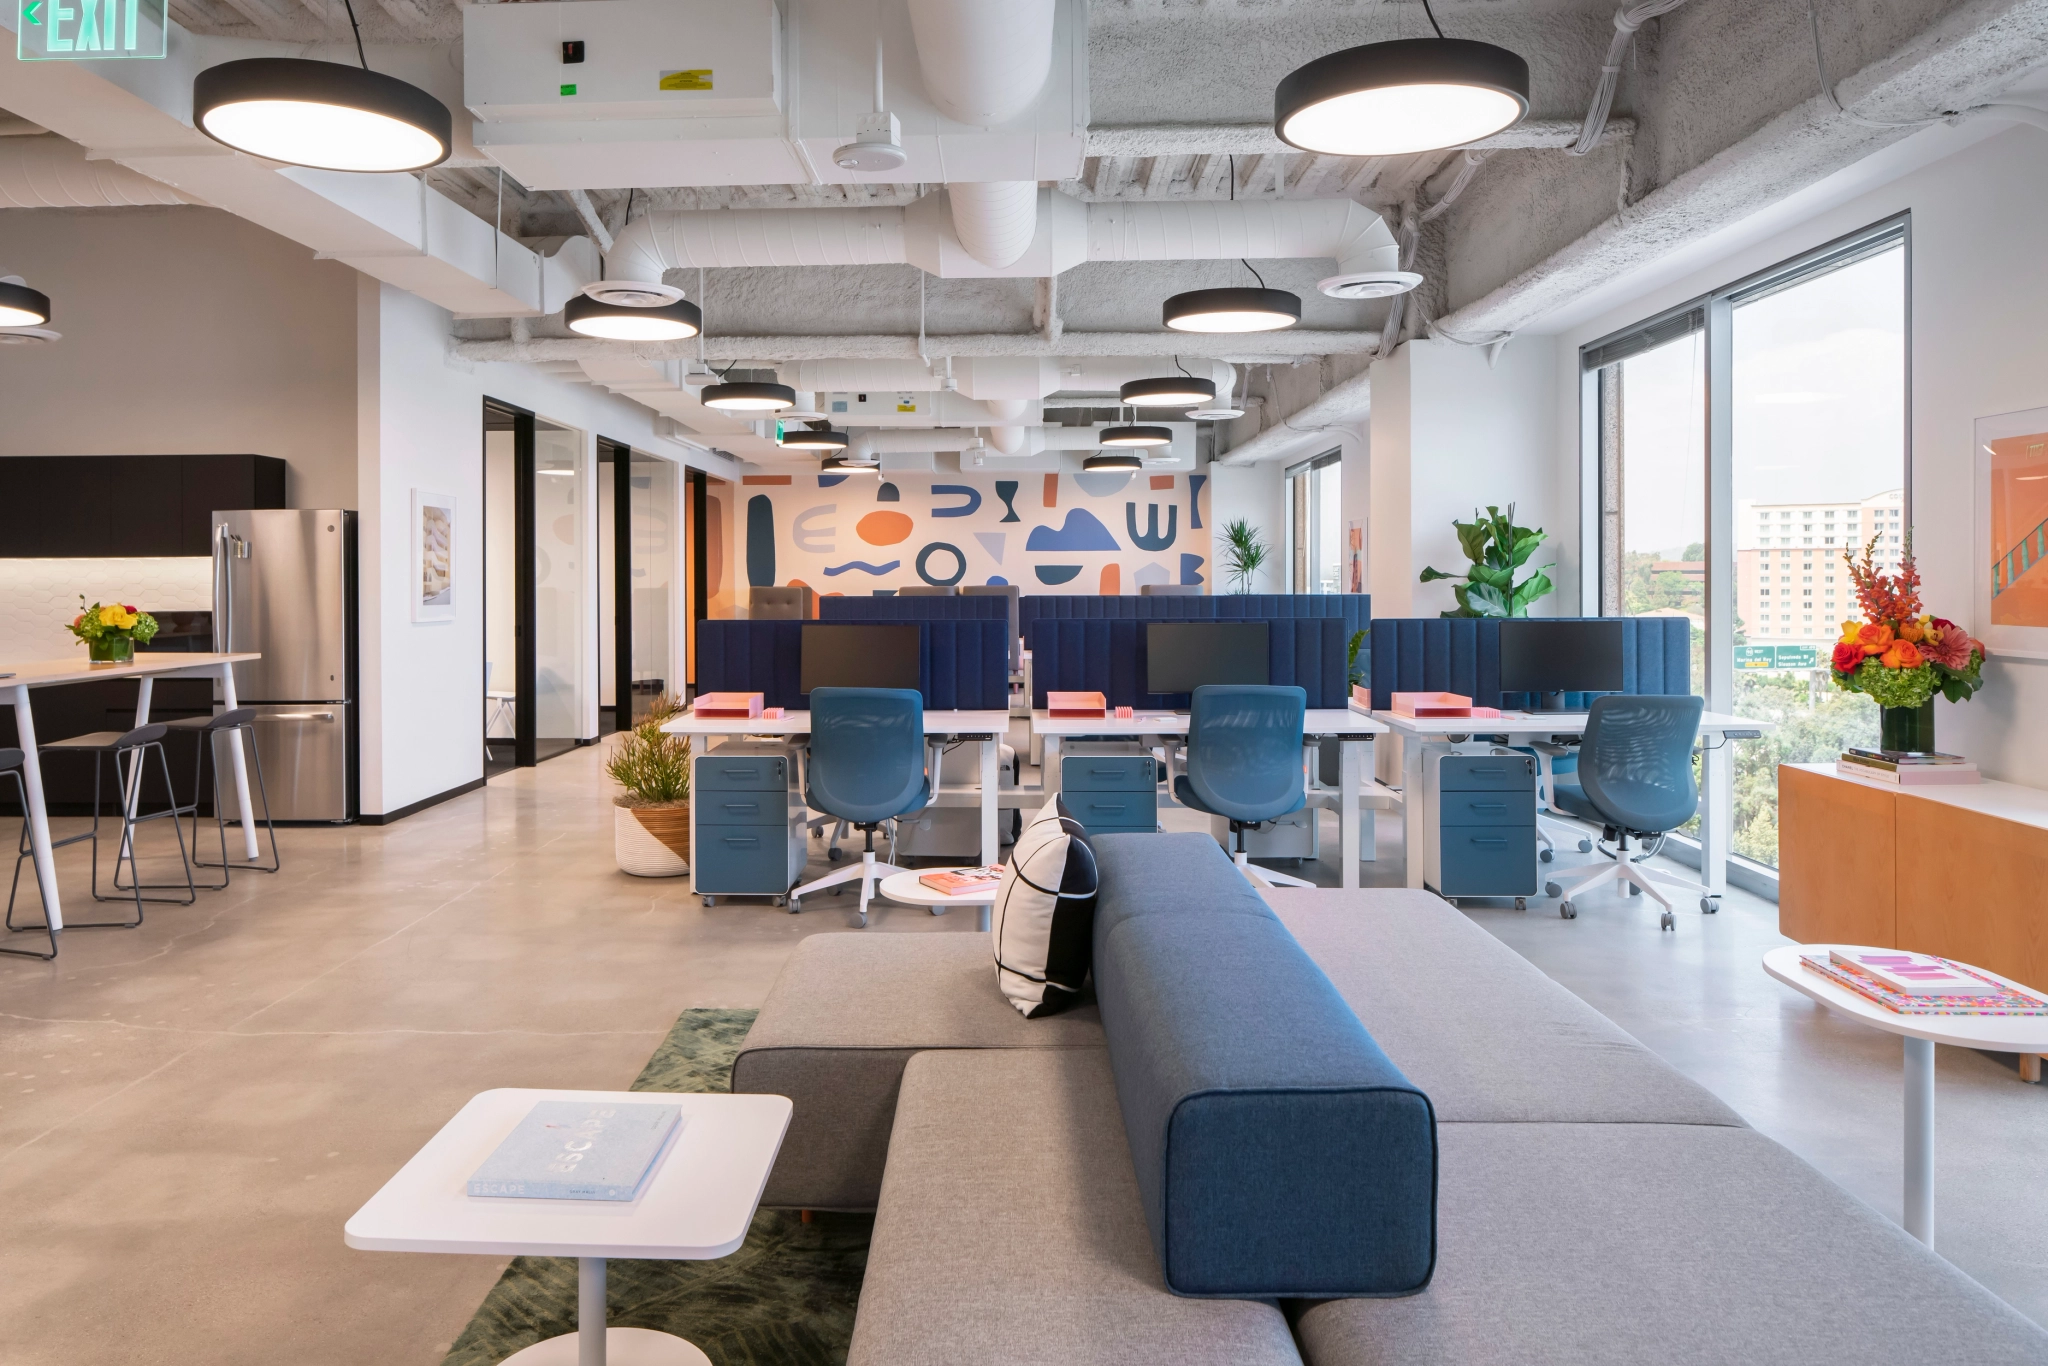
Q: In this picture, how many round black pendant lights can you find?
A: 11